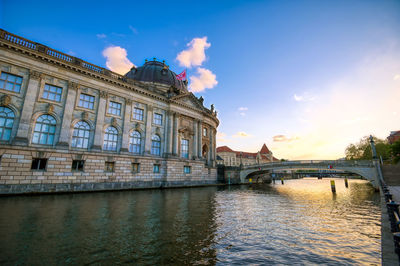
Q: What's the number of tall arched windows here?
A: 6